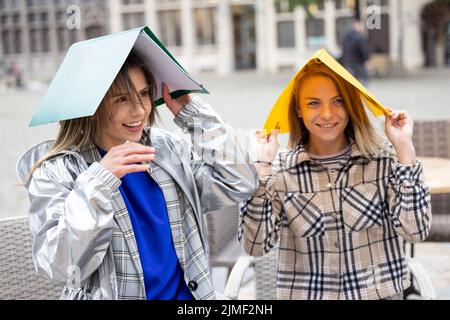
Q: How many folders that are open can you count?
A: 2